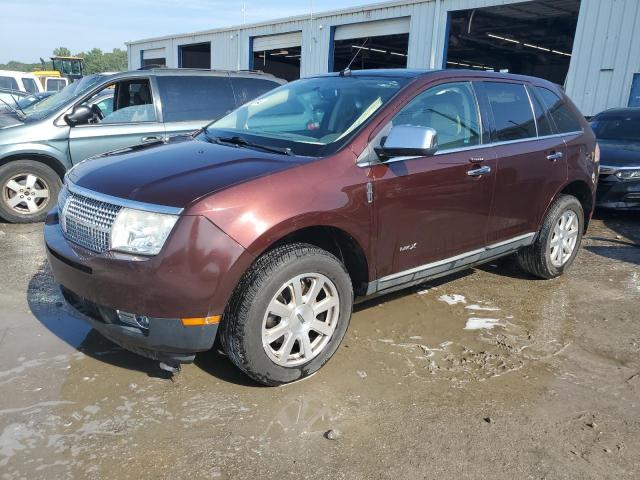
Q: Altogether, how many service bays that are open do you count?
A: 5